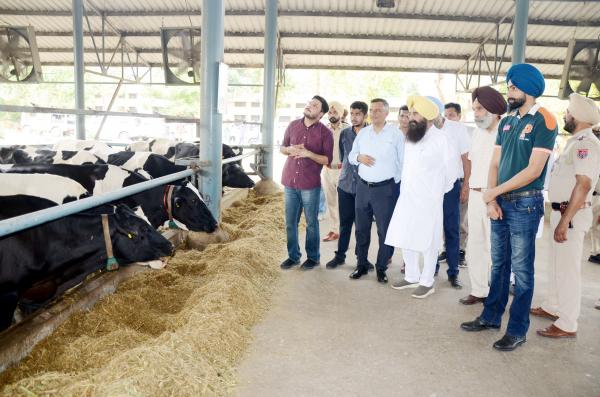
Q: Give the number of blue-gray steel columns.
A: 4